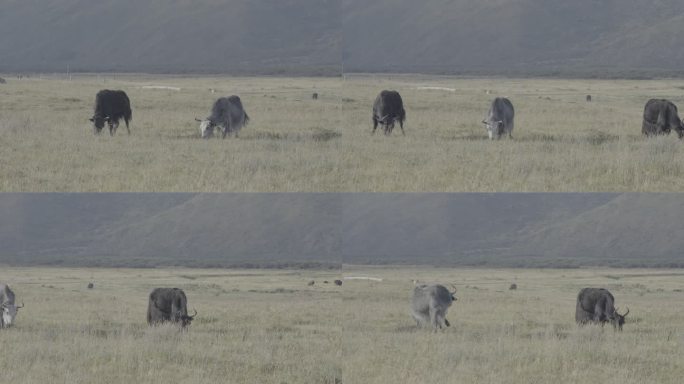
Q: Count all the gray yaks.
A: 4